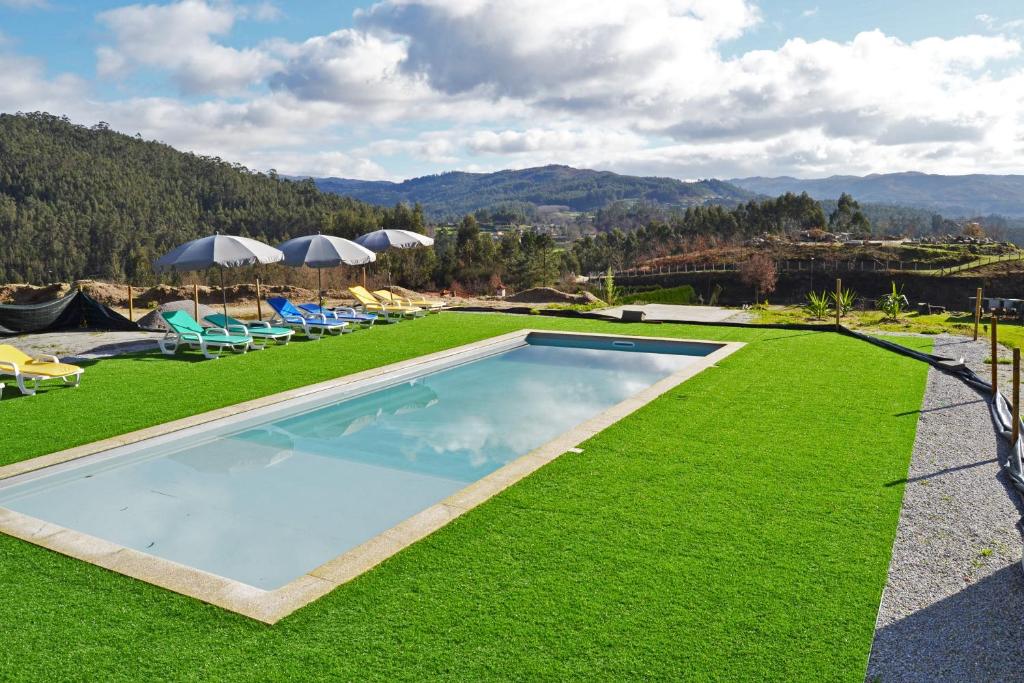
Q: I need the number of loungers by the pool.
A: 7